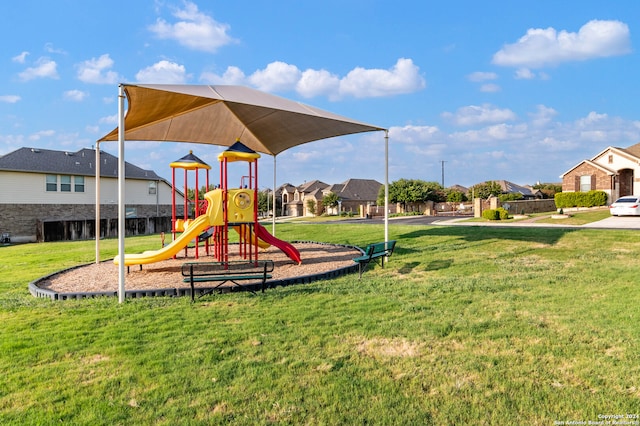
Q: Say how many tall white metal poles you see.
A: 4